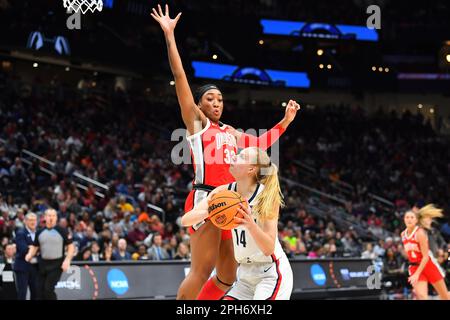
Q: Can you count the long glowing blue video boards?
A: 2